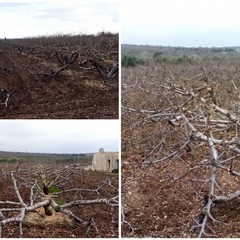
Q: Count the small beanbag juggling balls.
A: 0